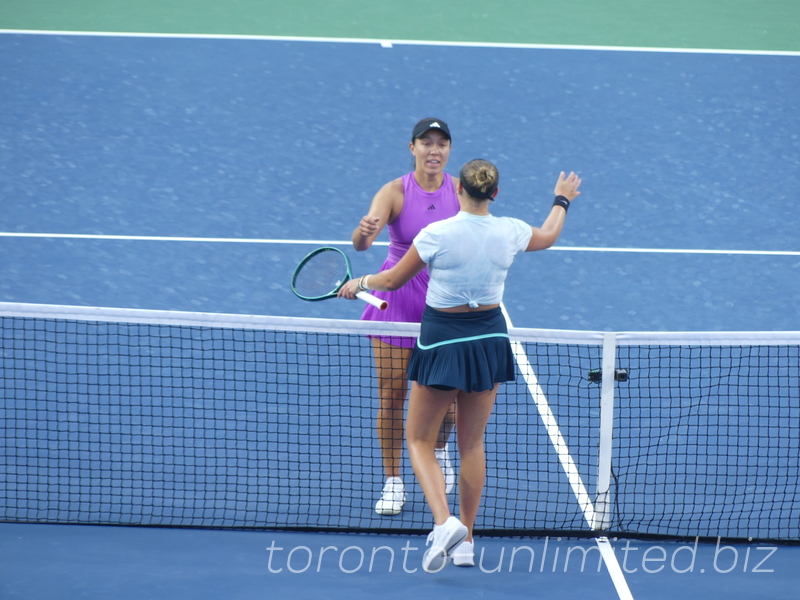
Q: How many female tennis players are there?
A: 2